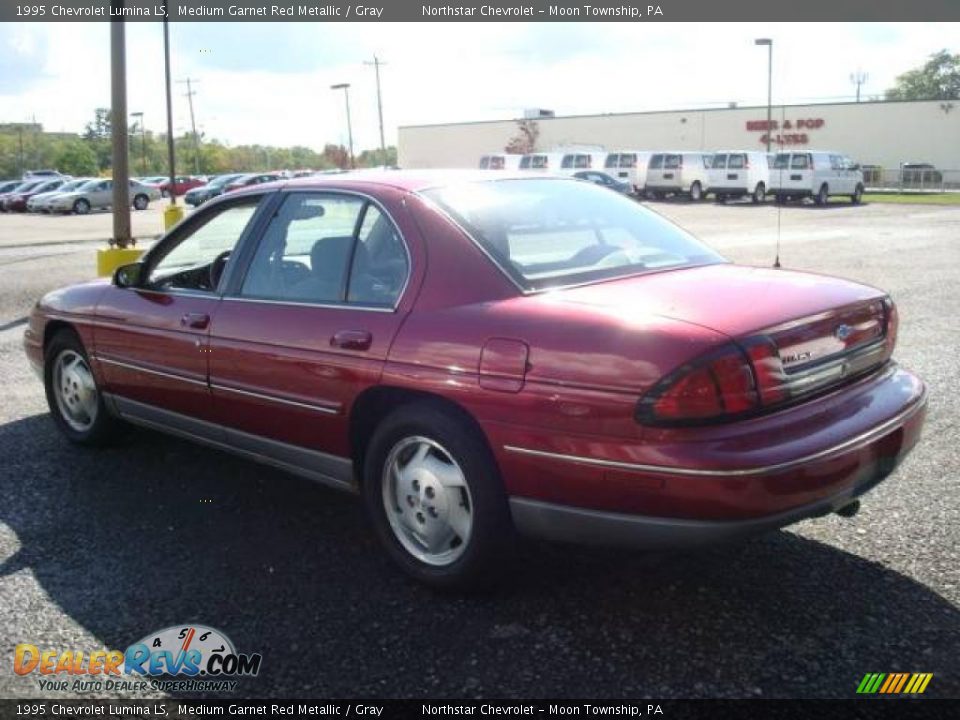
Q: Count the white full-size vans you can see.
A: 7